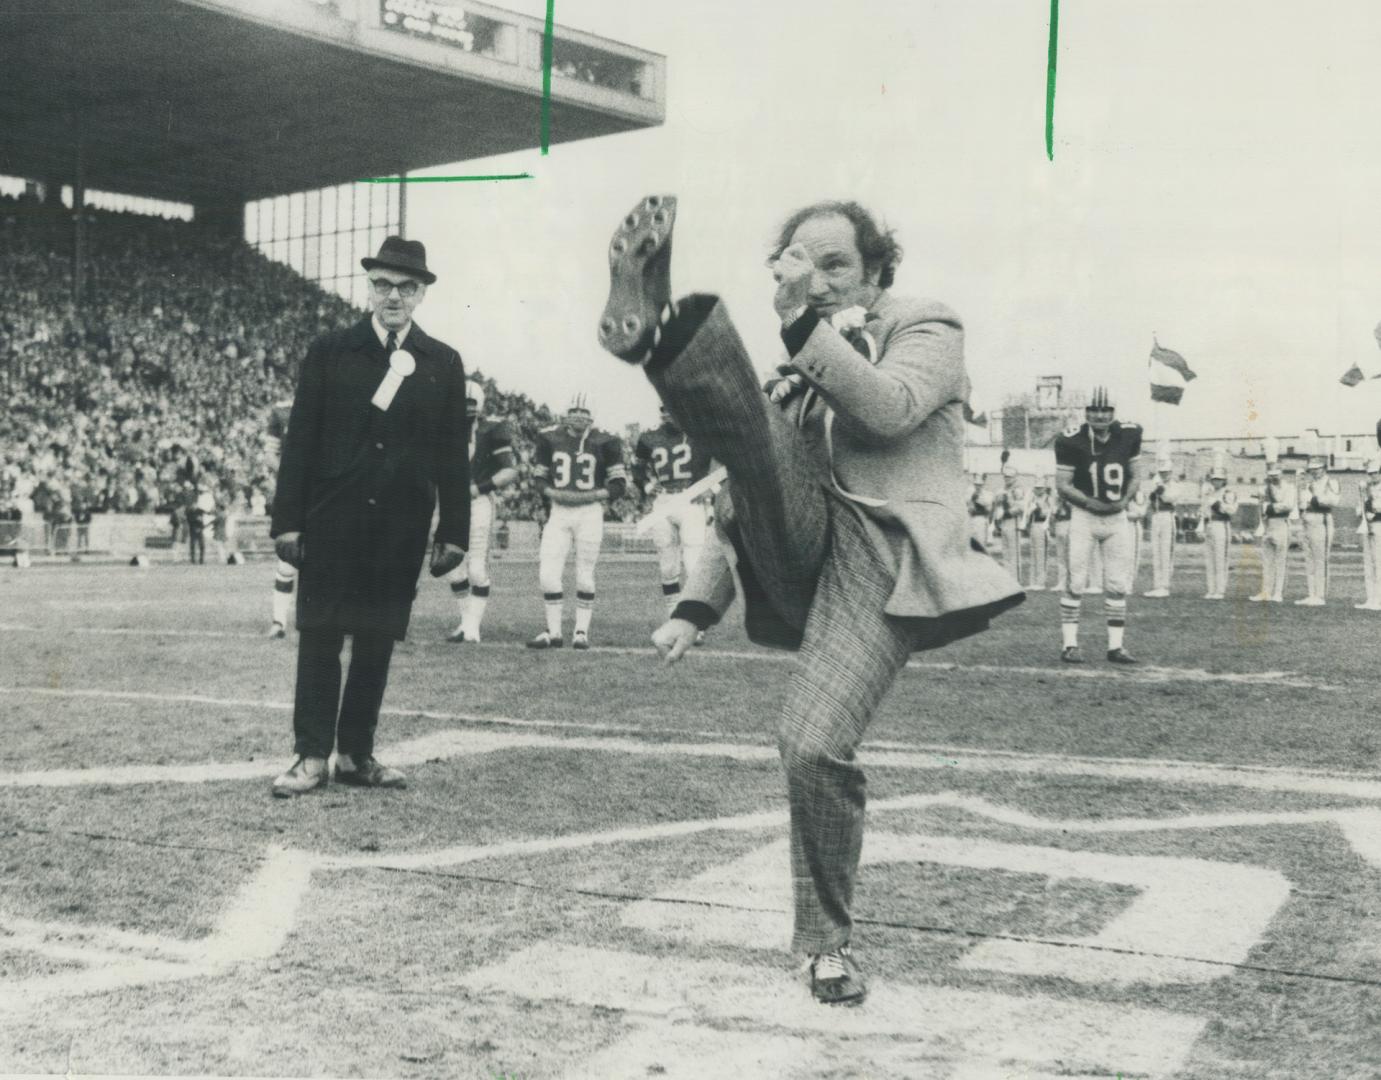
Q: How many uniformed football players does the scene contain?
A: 5